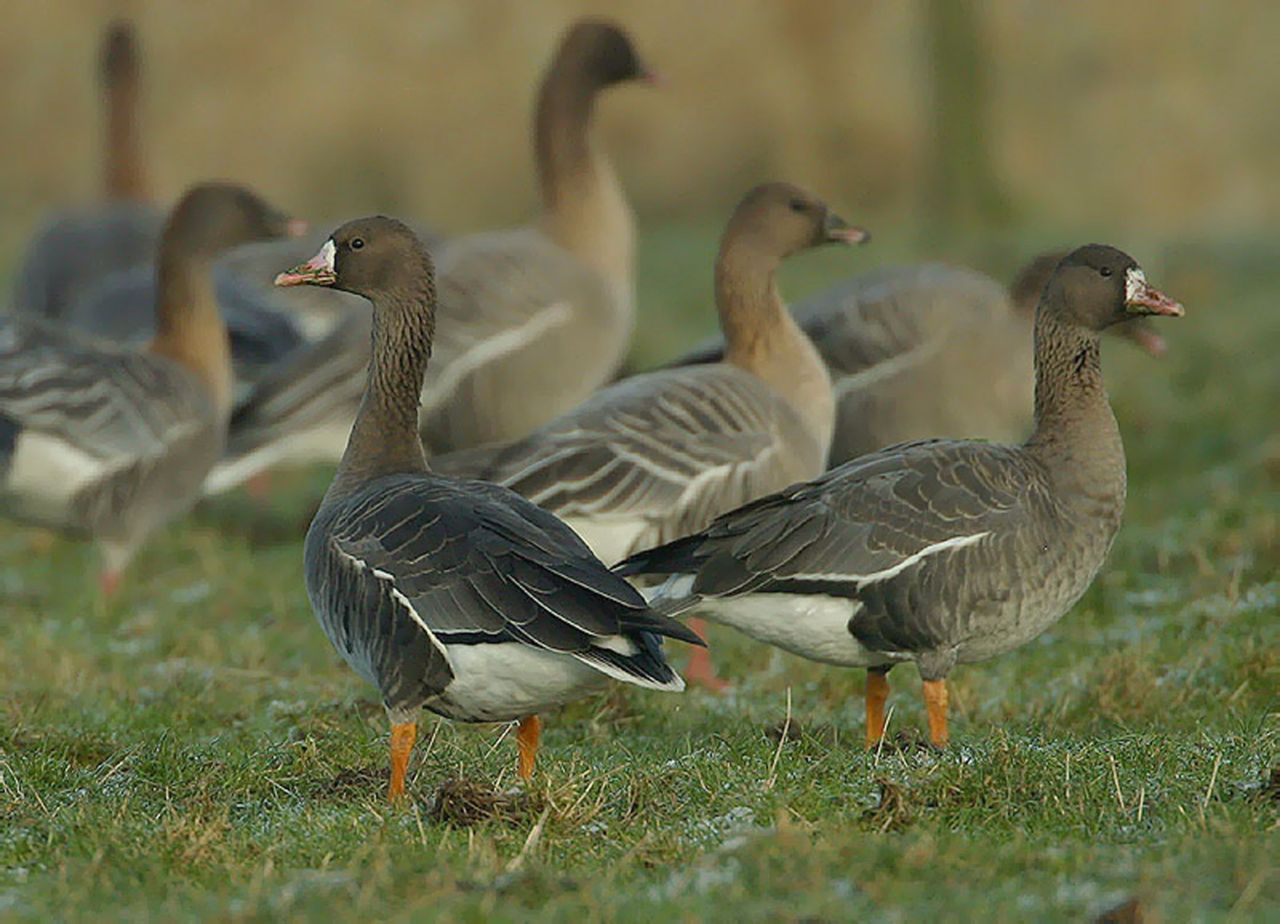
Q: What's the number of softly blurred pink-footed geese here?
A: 5